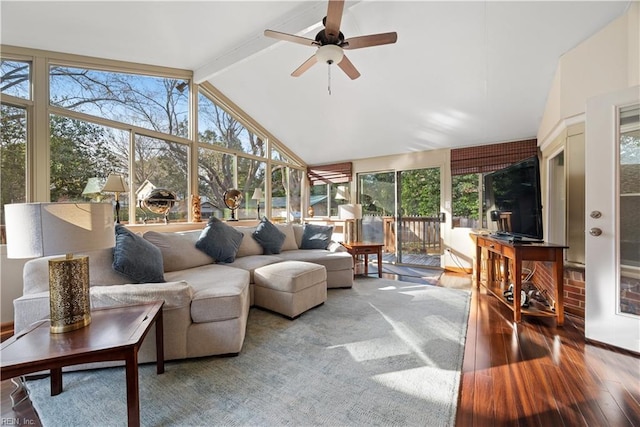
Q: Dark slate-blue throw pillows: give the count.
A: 4